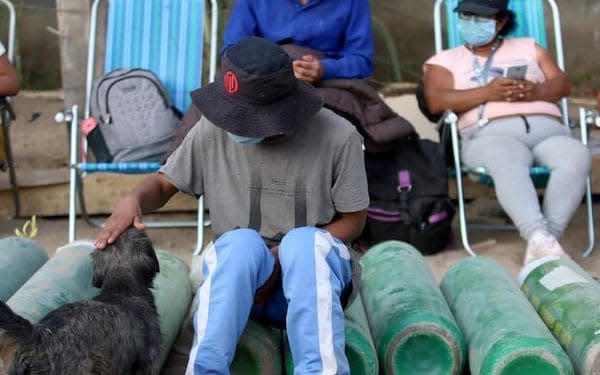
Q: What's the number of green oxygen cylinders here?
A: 8